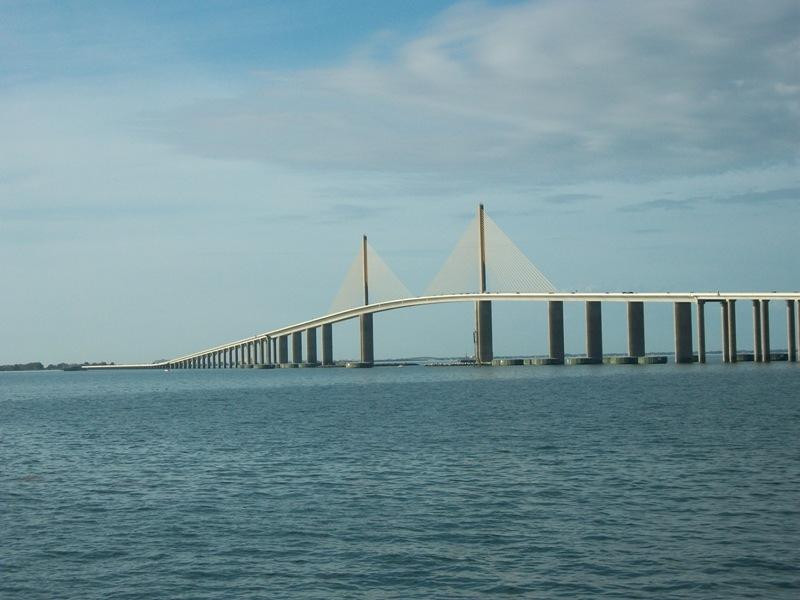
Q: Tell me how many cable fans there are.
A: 2